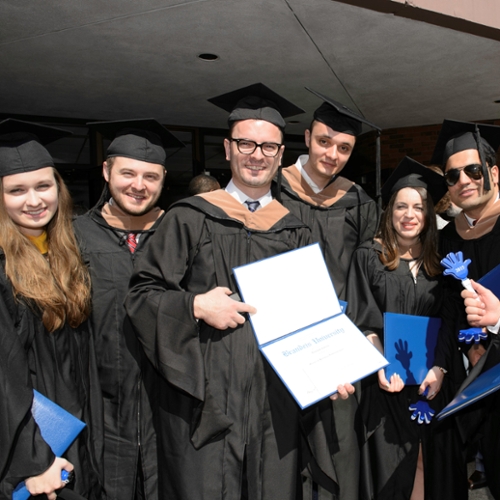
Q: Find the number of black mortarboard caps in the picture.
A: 6